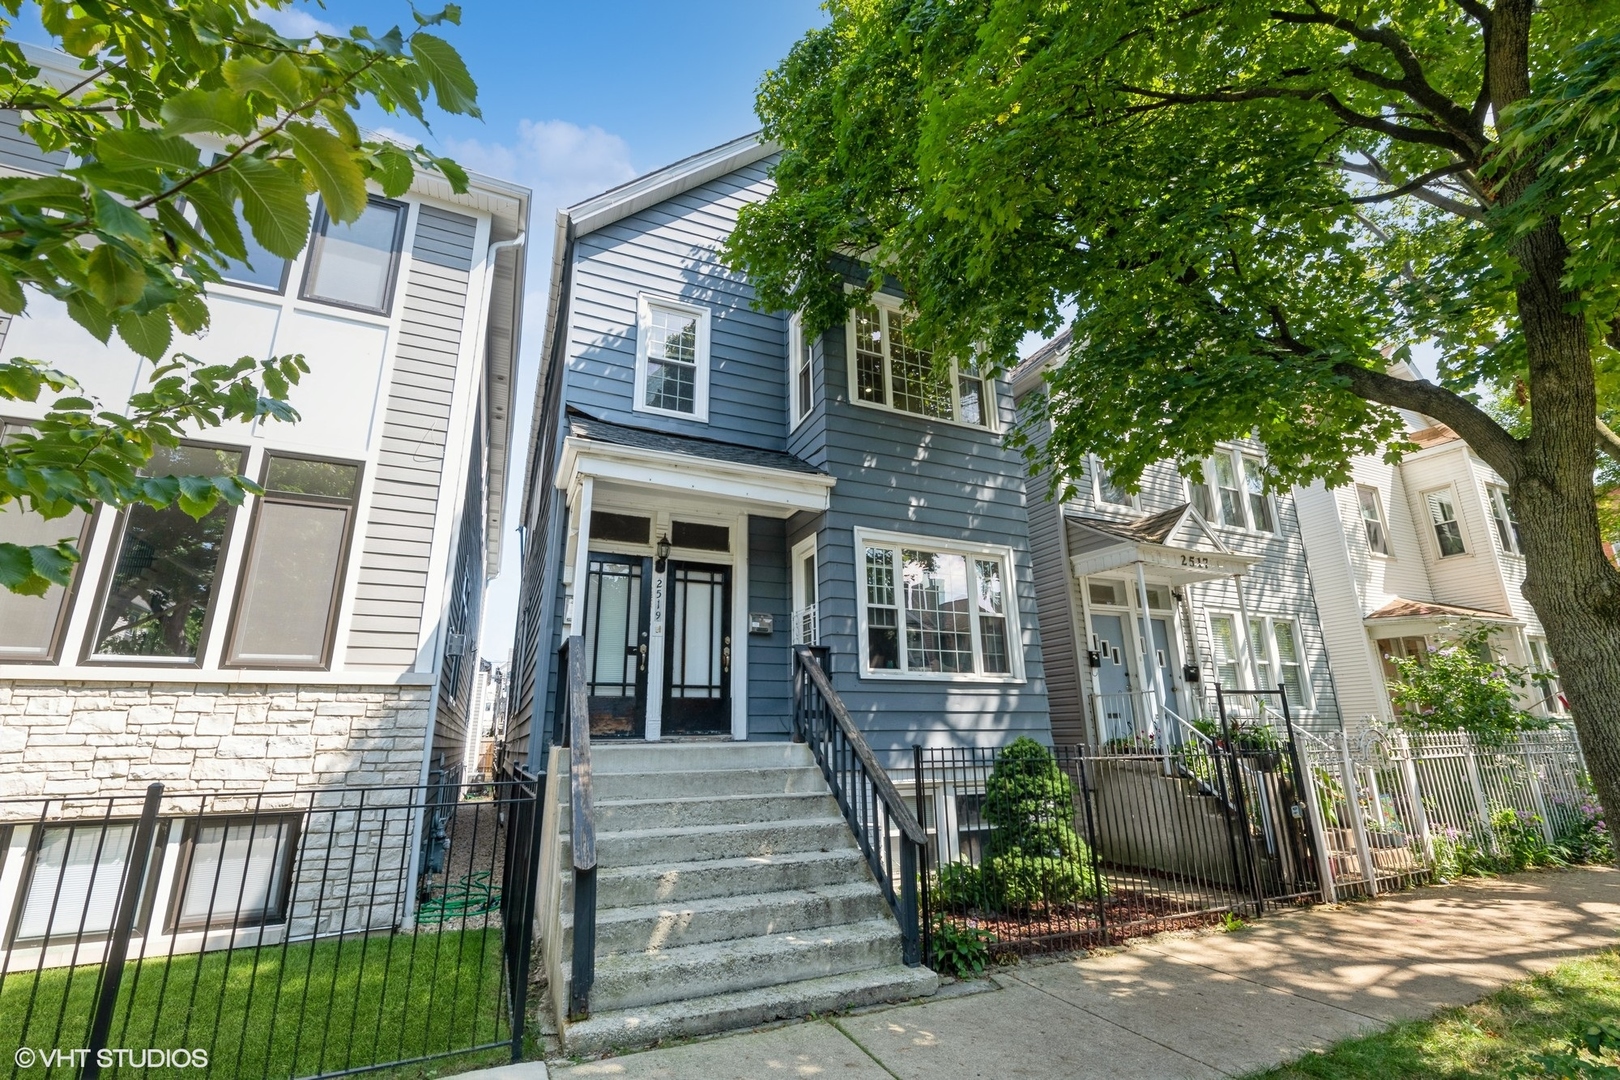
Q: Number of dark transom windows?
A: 2